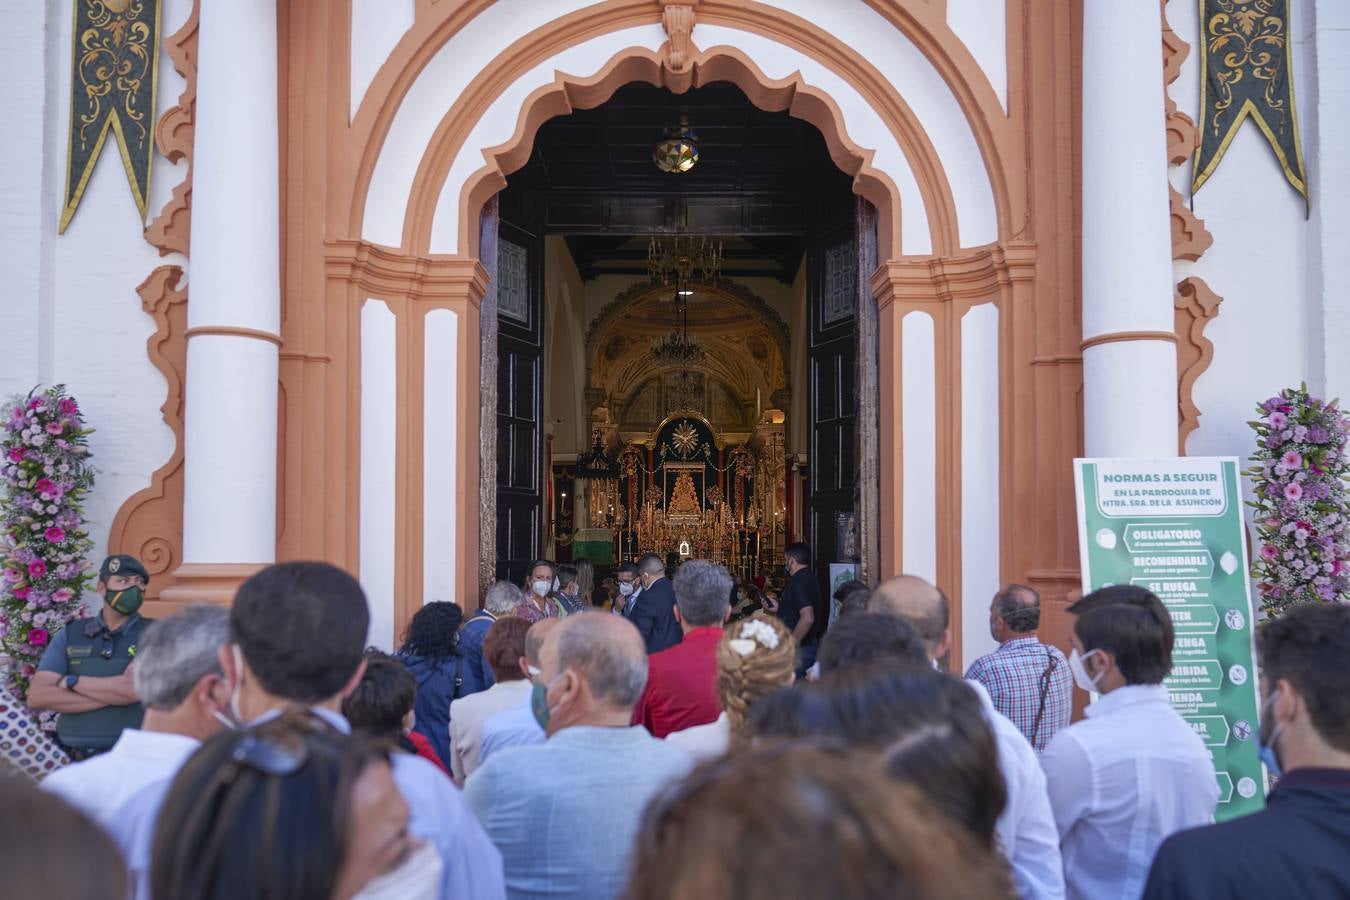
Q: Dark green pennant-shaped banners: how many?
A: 2